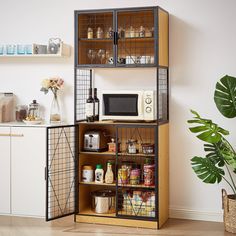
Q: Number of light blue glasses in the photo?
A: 4